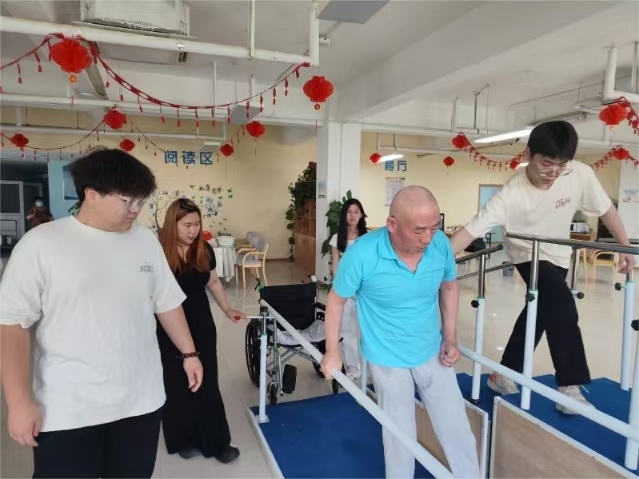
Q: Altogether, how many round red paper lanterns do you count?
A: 13